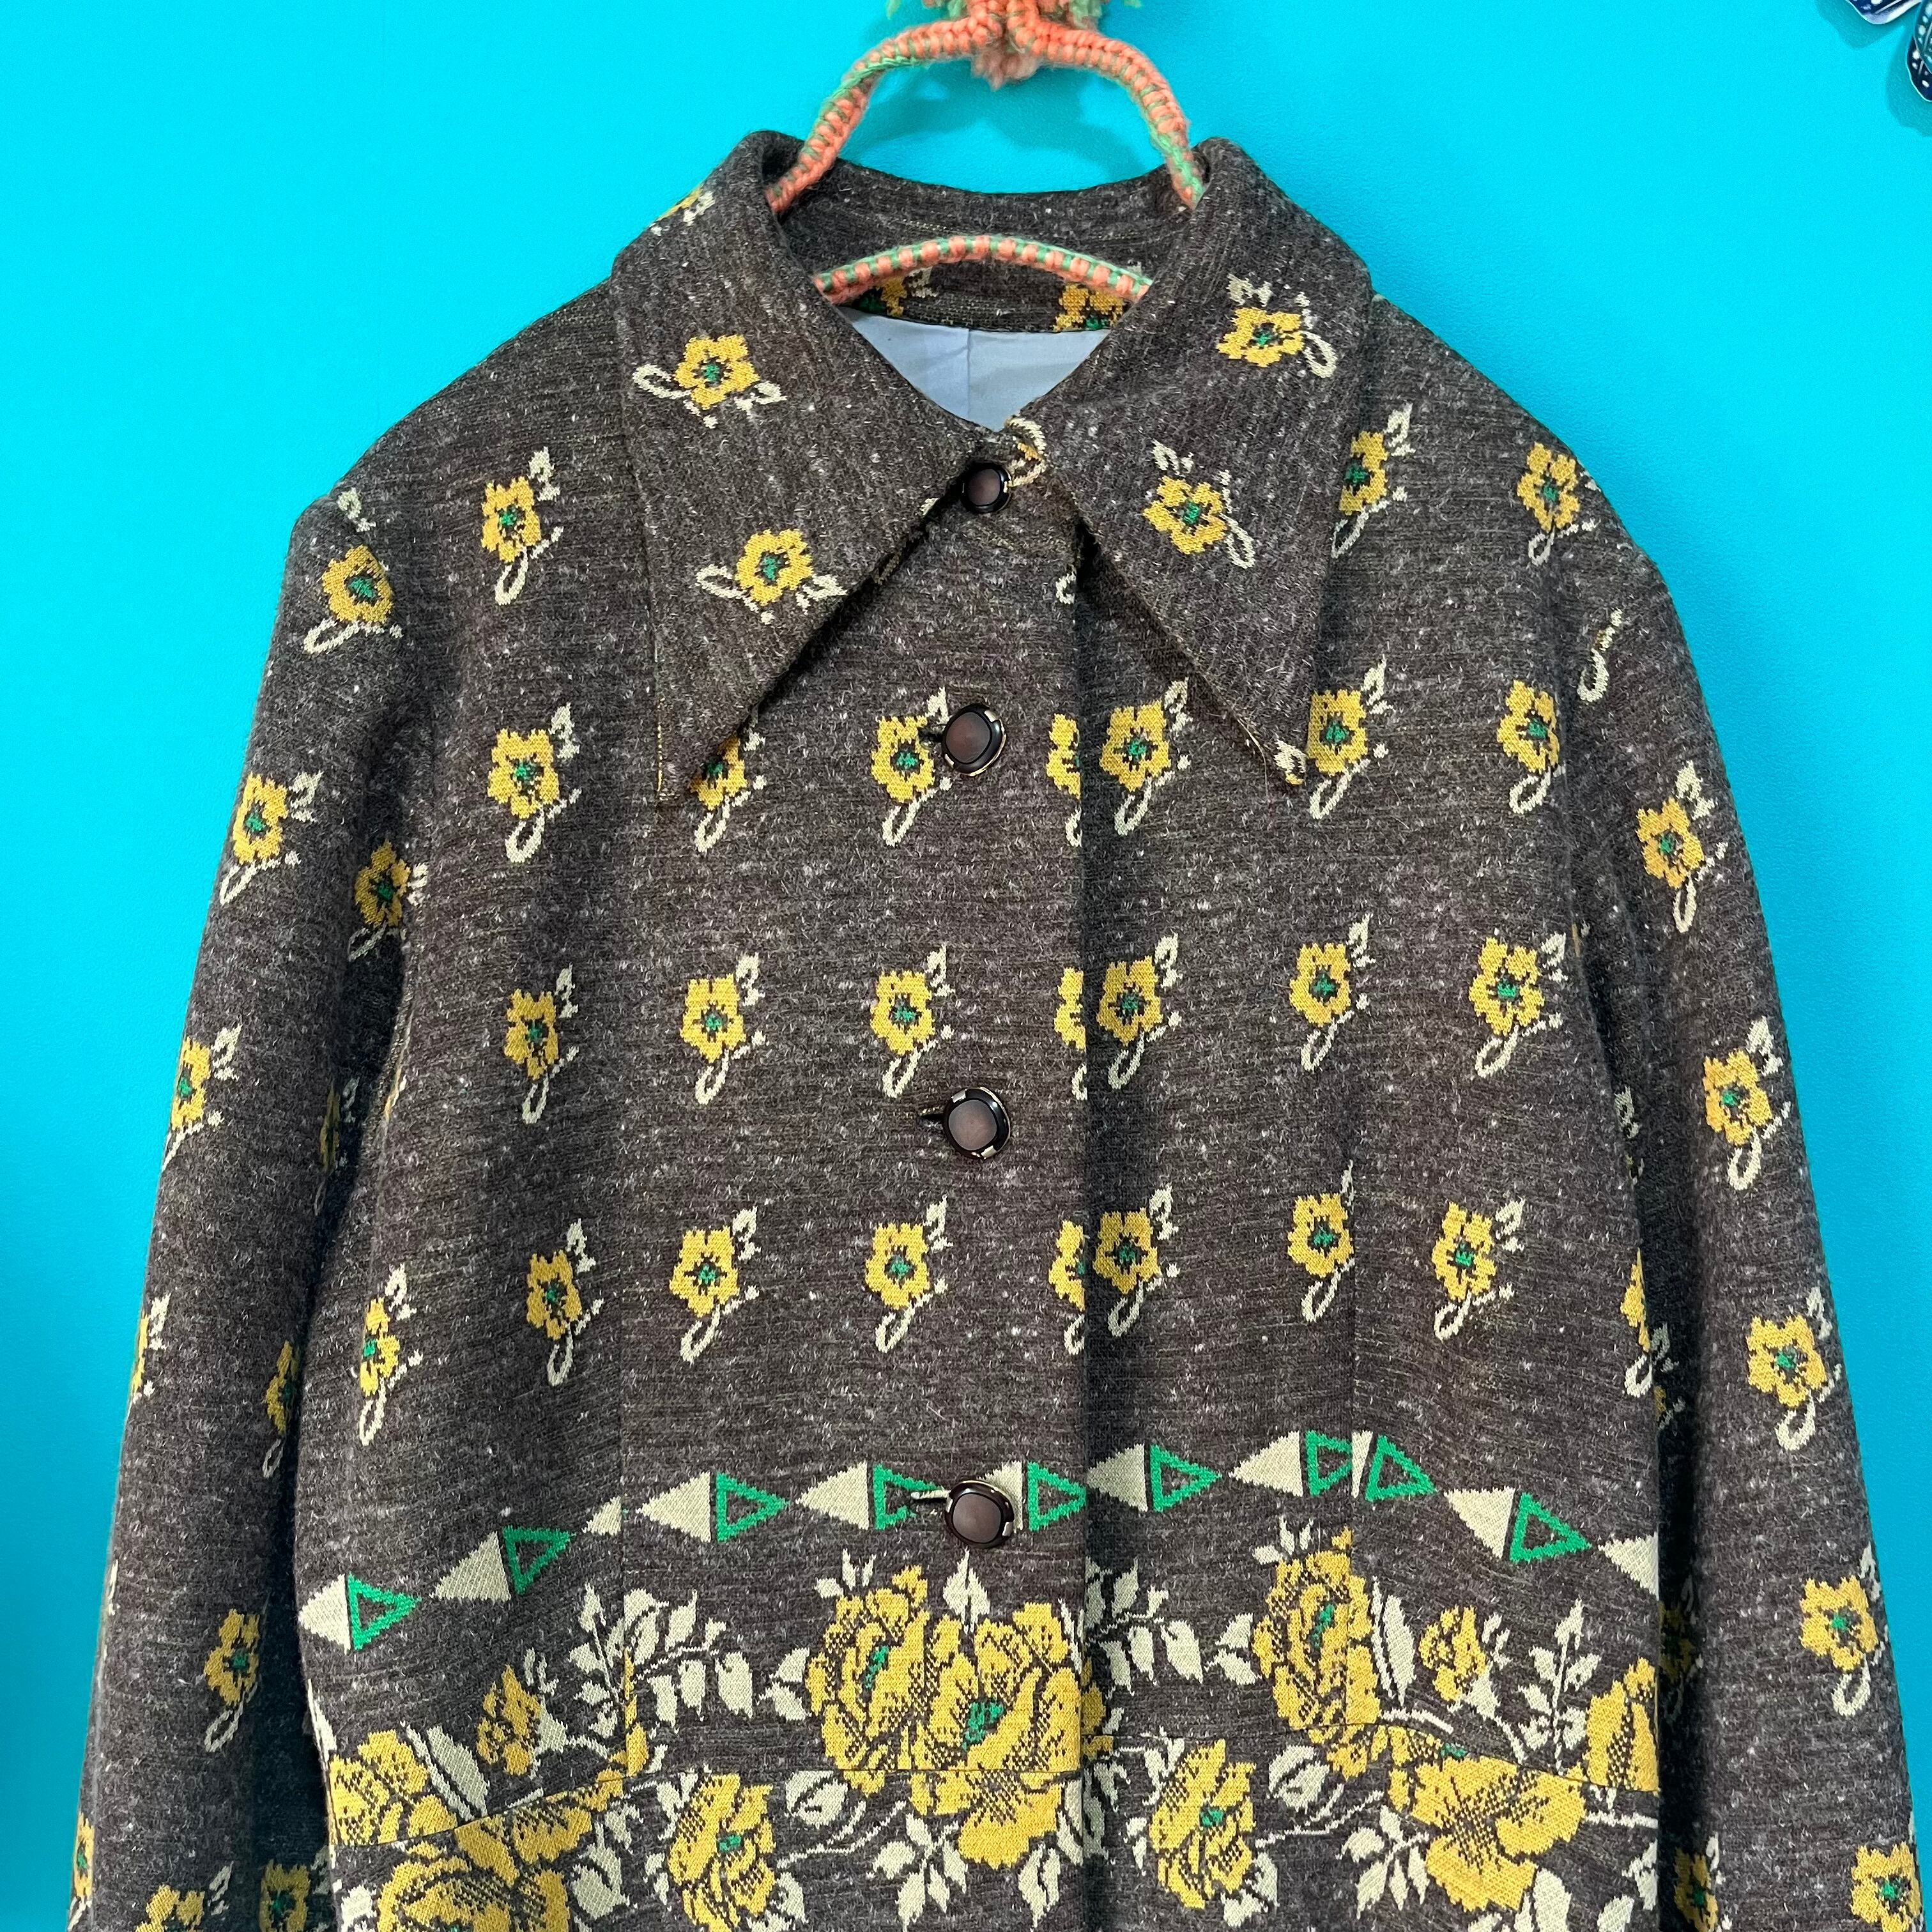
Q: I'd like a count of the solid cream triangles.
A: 11